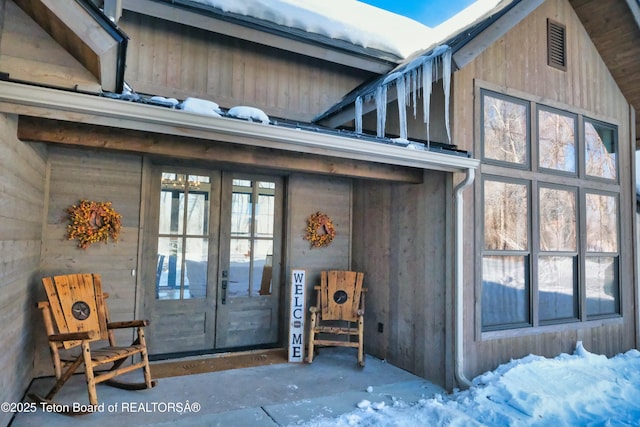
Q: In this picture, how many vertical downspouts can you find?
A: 1